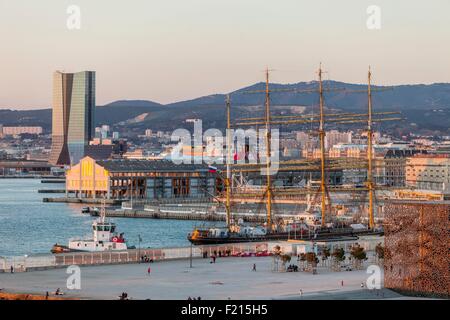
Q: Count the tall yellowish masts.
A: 4